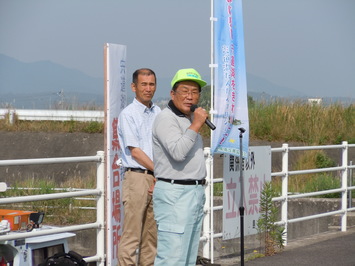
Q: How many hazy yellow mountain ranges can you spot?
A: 0